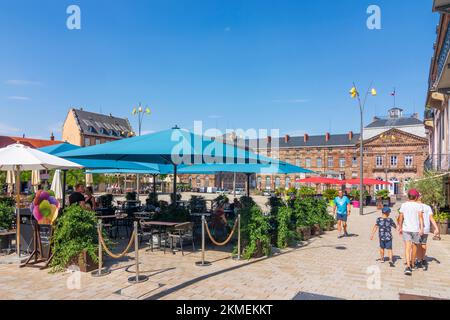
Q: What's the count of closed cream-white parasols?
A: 4